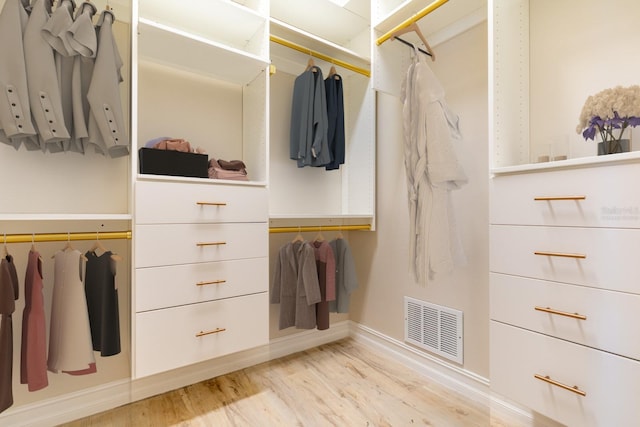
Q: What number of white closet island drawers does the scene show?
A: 8